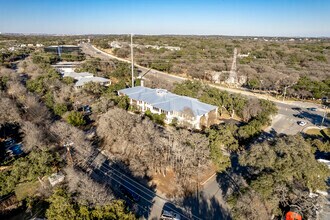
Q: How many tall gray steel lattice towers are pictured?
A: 1